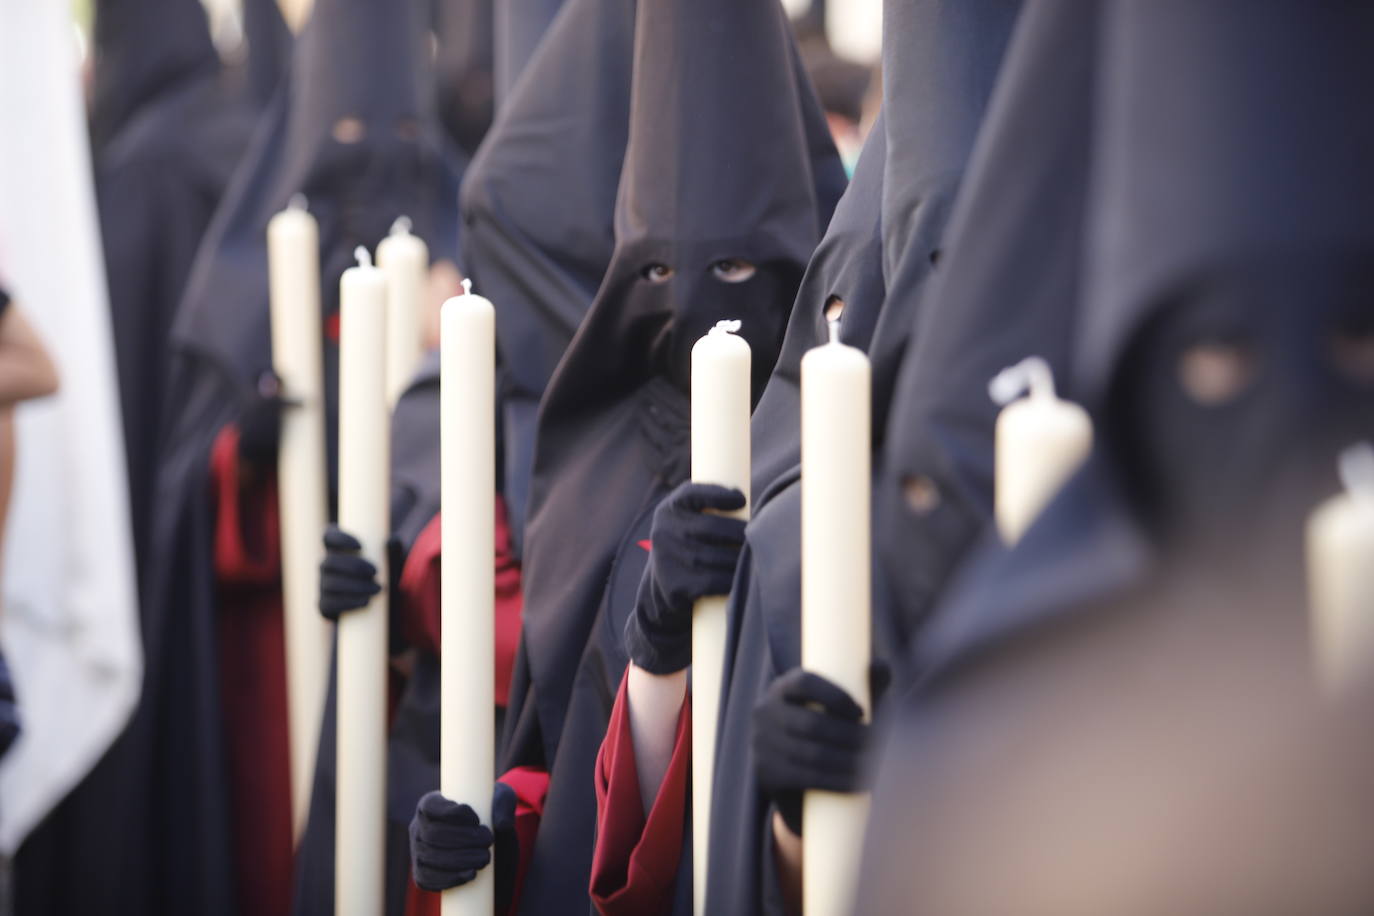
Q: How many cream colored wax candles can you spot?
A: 8